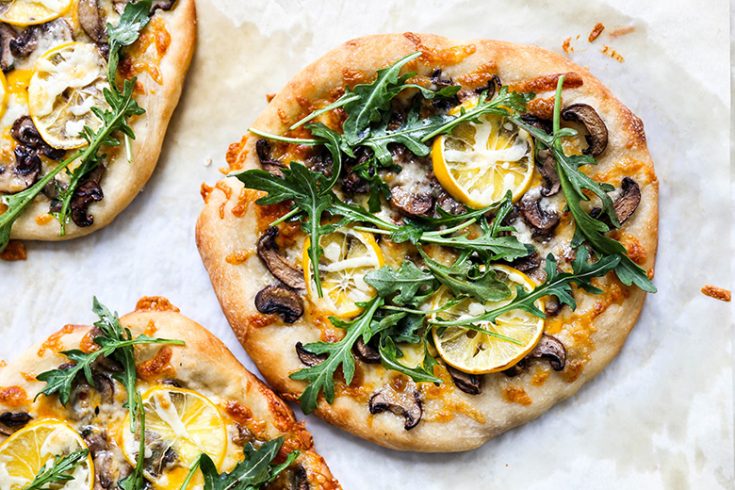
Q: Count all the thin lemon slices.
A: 8